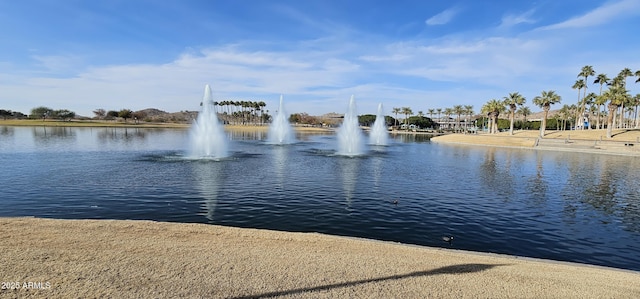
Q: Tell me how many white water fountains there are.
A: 4